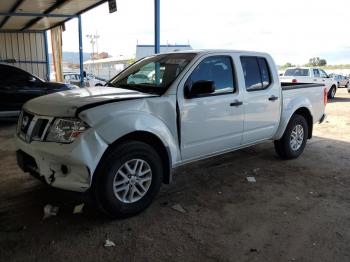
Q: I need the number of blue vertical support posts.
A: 3